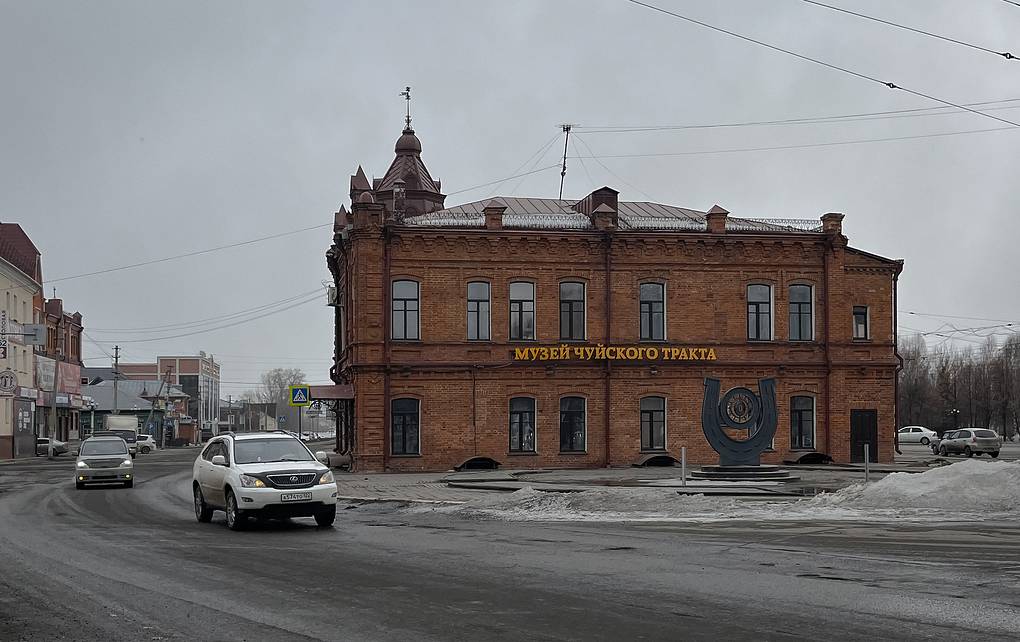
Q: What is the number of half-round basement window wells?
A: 3